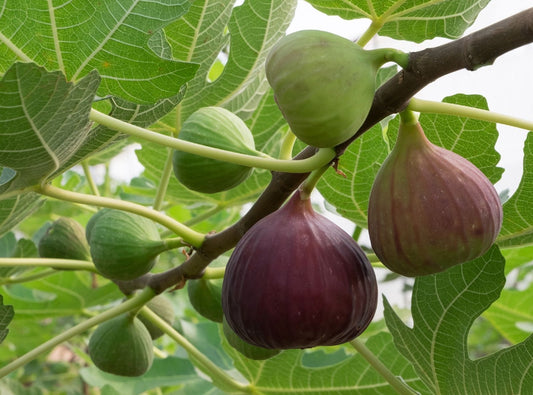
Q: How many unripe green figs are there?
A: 8